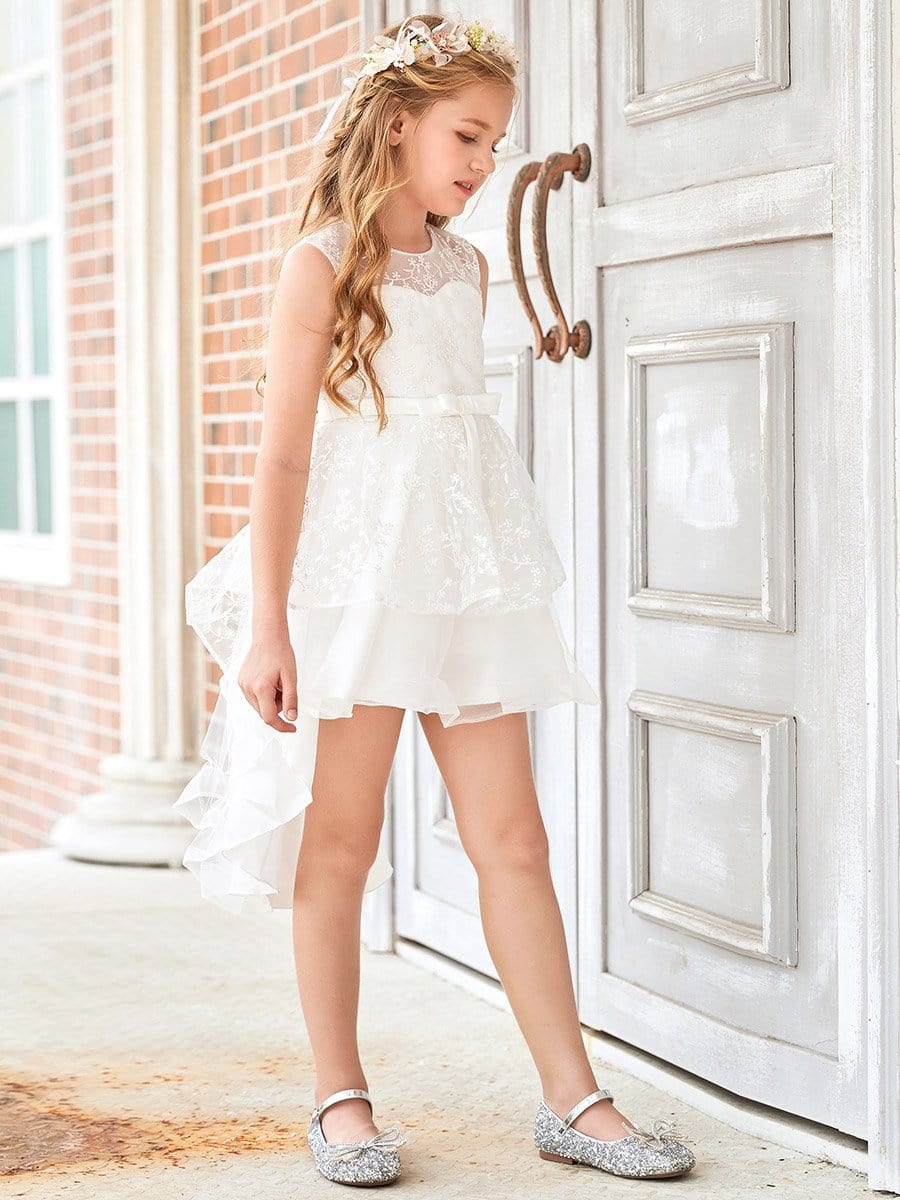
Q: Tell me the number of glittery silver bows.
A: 2